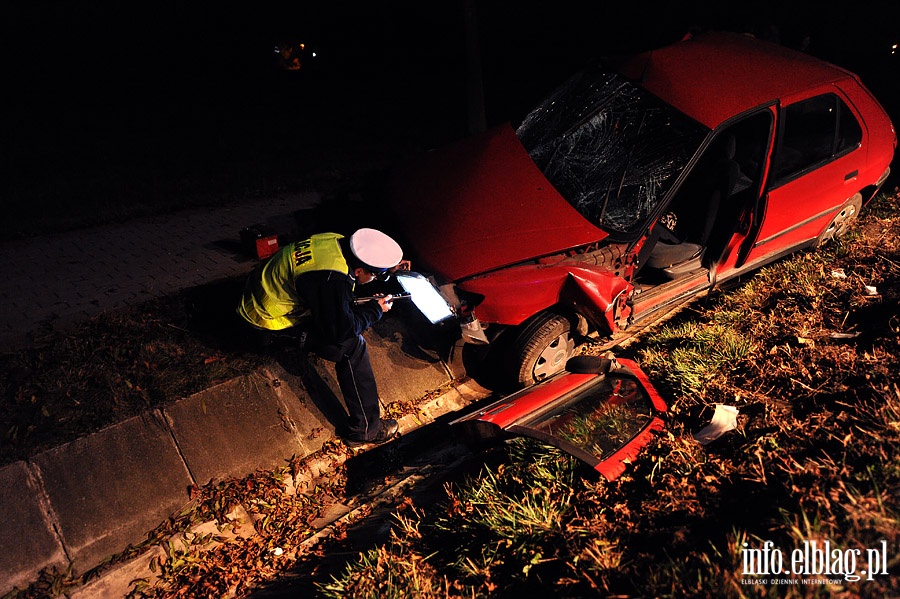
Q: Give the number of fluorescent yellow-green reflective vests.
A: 1